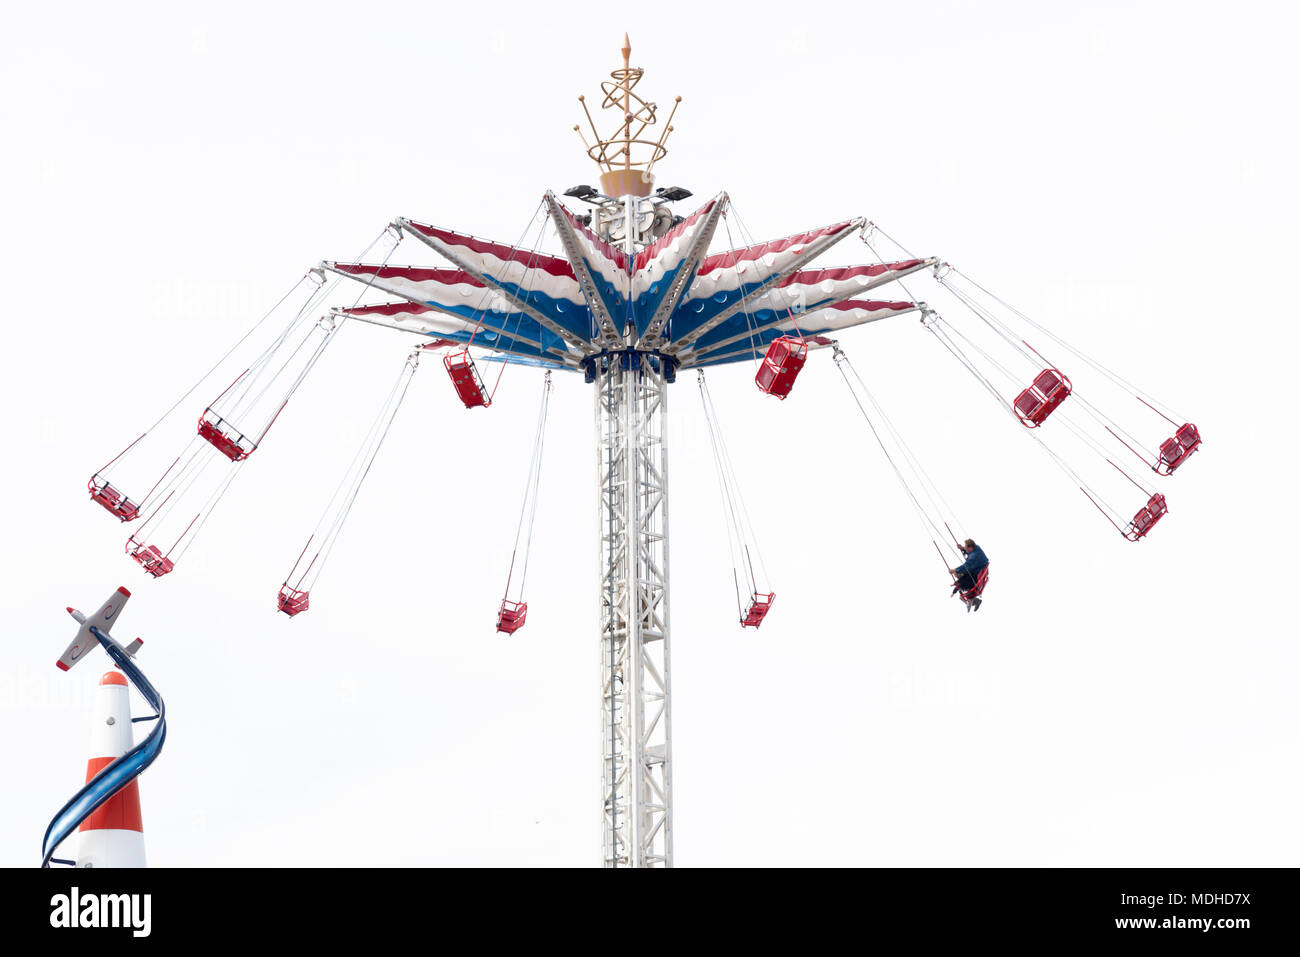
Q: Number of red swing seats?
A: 12